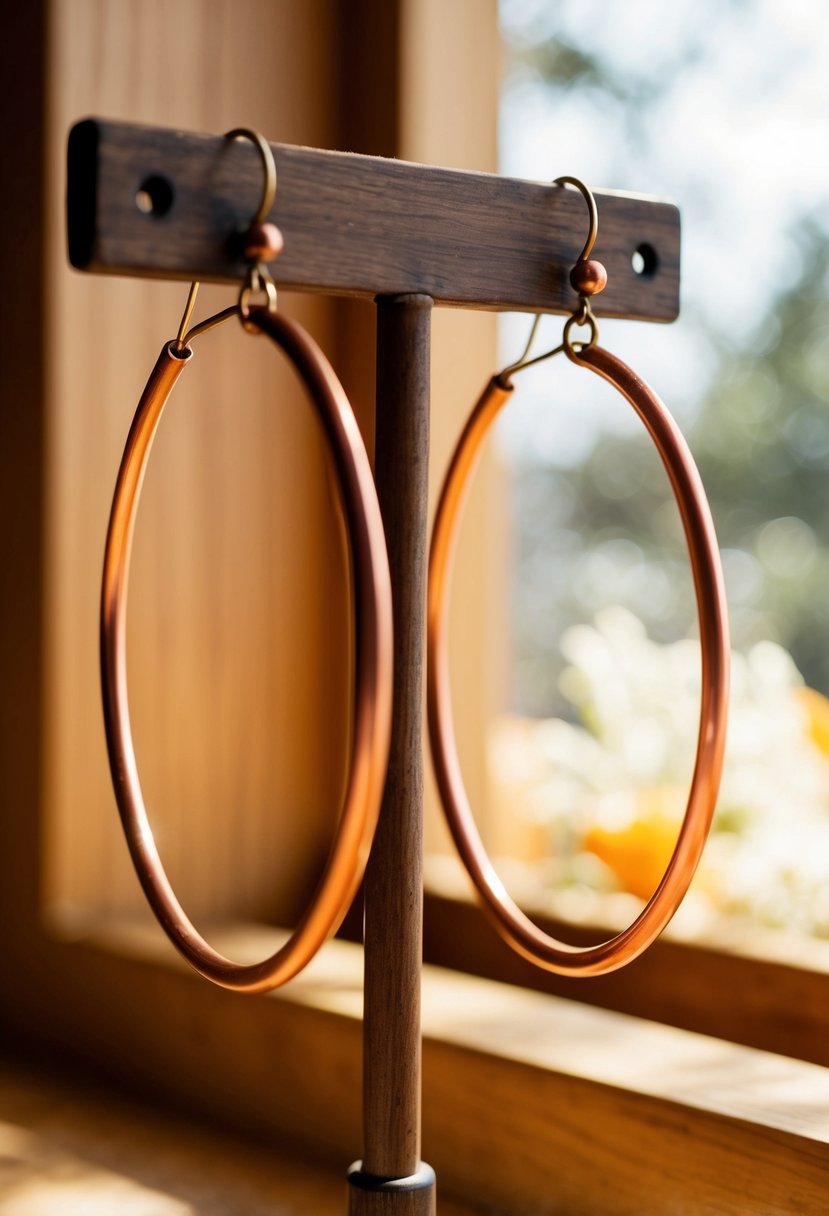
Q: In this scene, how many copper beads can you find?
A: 2